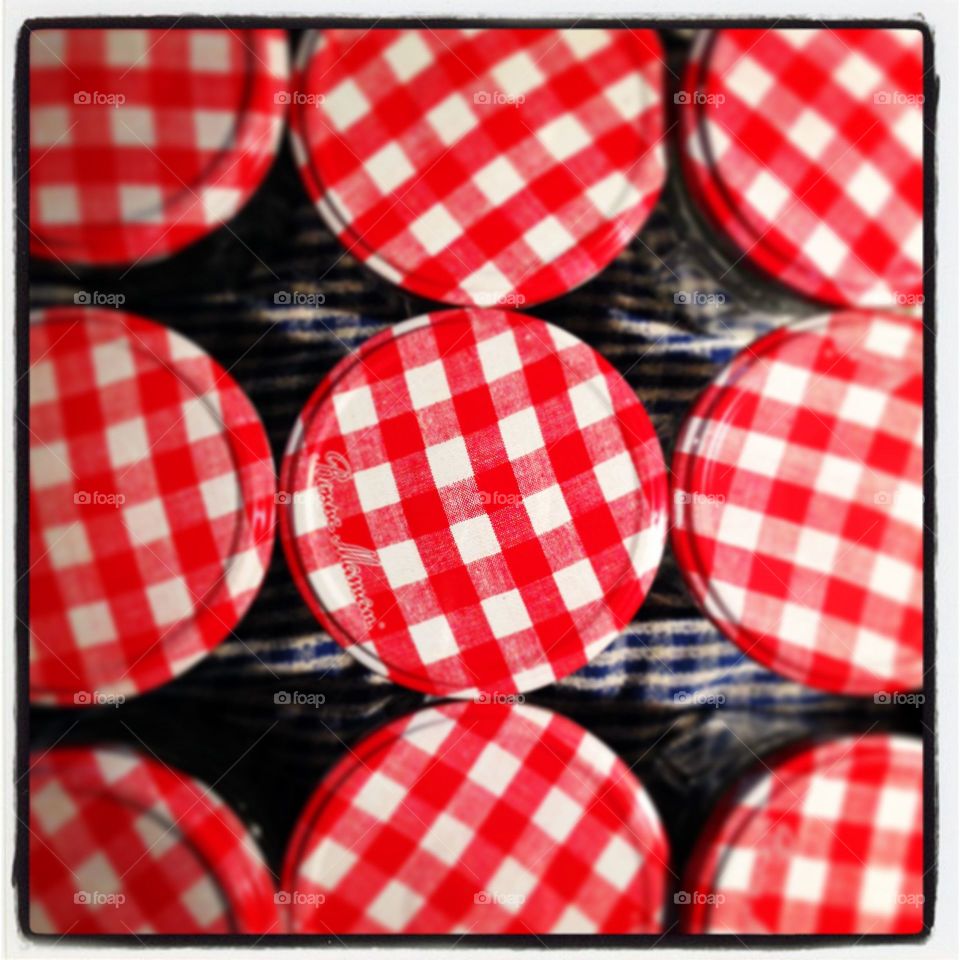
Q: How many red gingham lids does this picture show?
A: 9